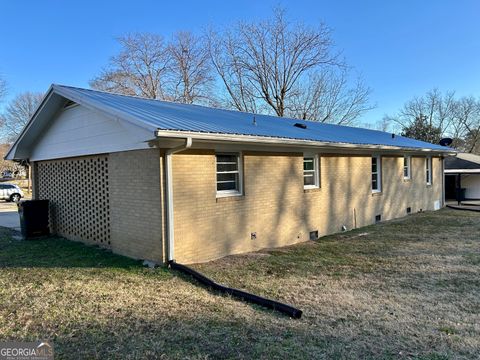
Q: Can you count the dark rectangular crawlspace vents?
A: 3